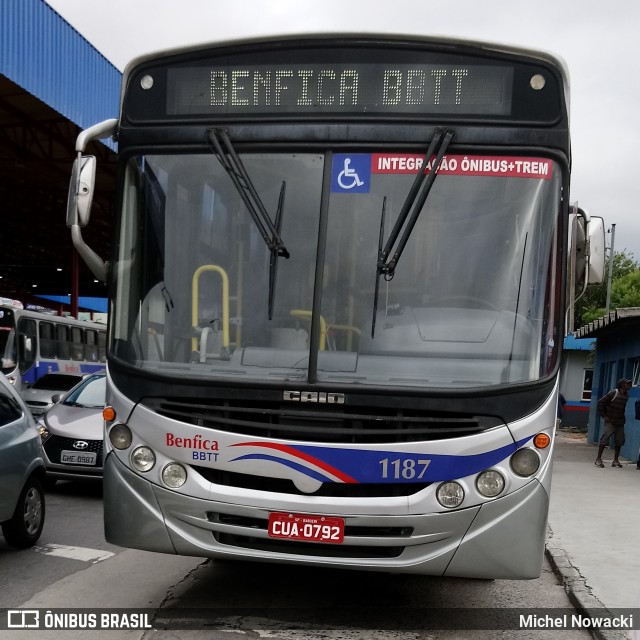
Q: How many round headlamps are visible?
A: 6